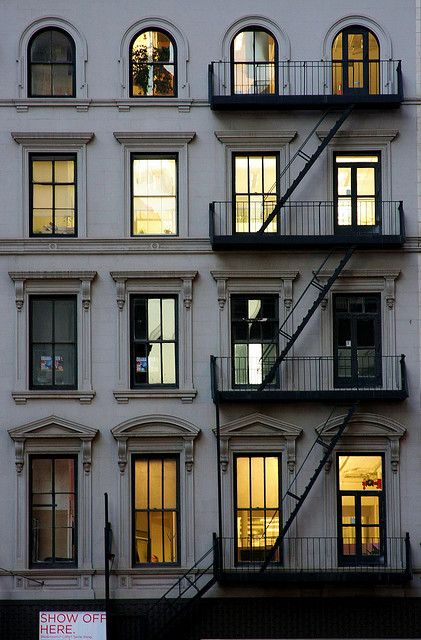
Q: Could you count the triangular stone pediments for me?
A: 2